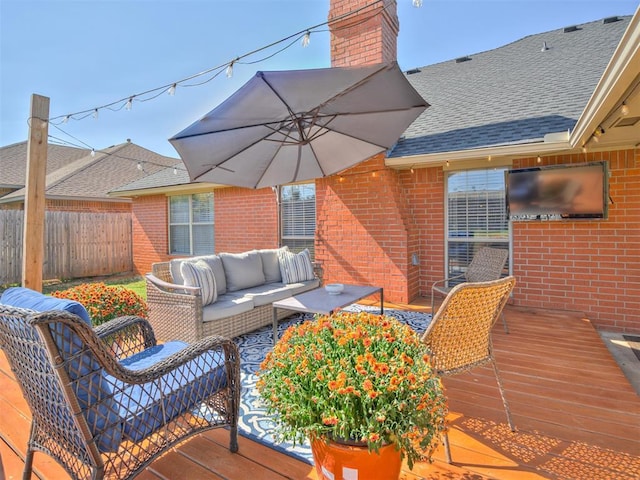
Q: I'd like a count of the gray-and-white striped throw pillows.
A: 2